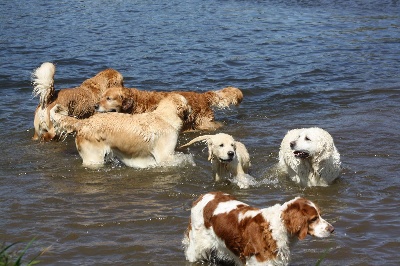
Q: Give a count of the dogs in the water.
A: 6